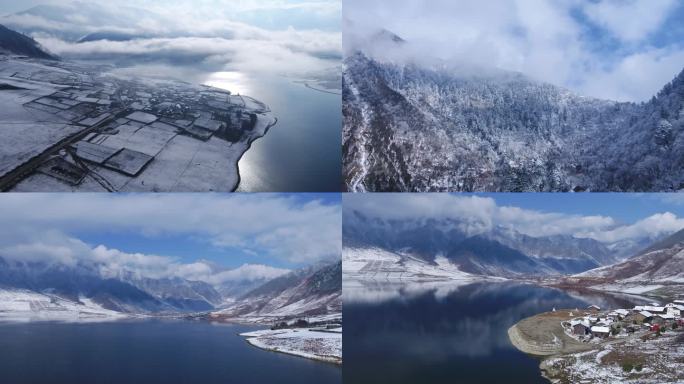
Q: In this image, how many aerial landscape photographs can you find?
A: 4